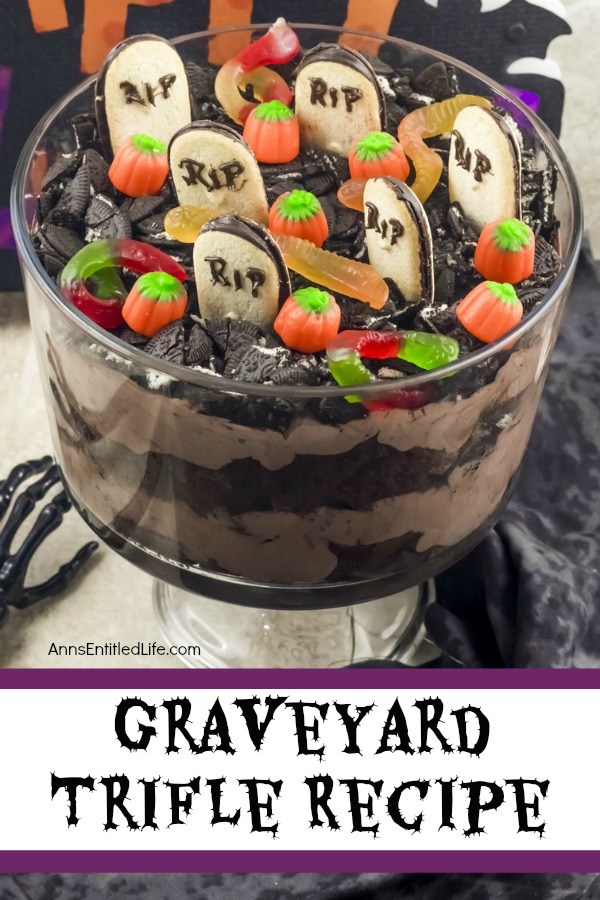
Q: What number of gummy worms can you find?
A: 5